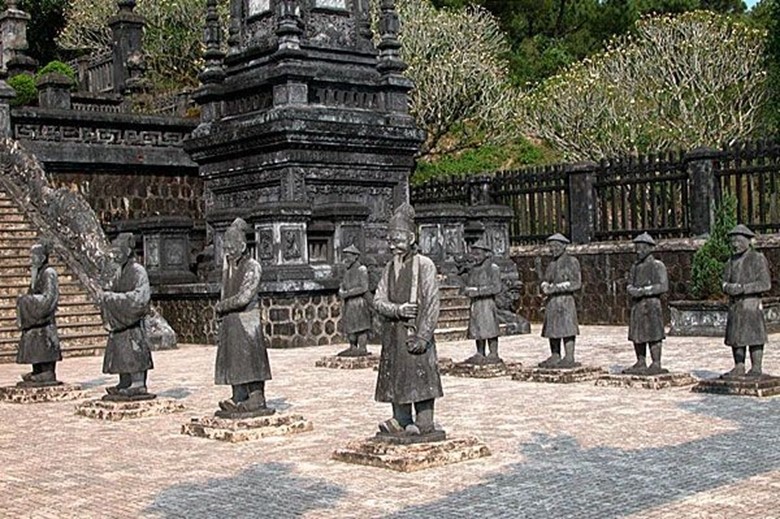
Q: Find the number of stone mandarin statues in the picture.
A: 9